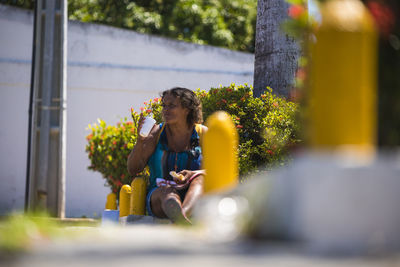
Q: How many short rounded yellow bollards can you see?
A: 5